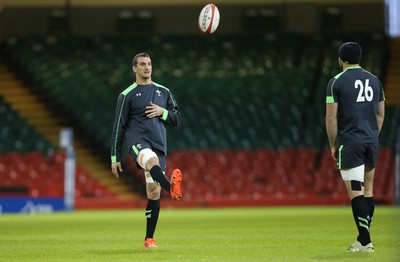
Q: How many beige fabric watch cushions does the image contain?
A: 0